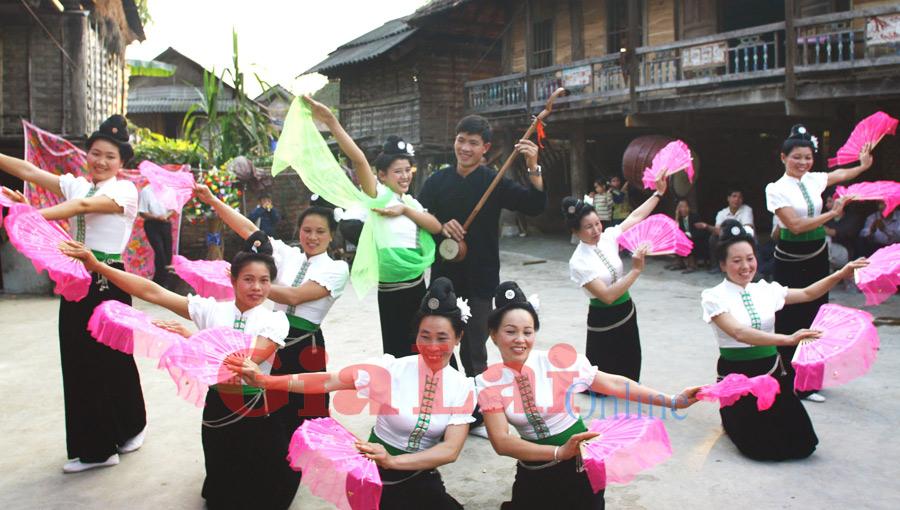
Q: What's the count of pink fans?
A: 15